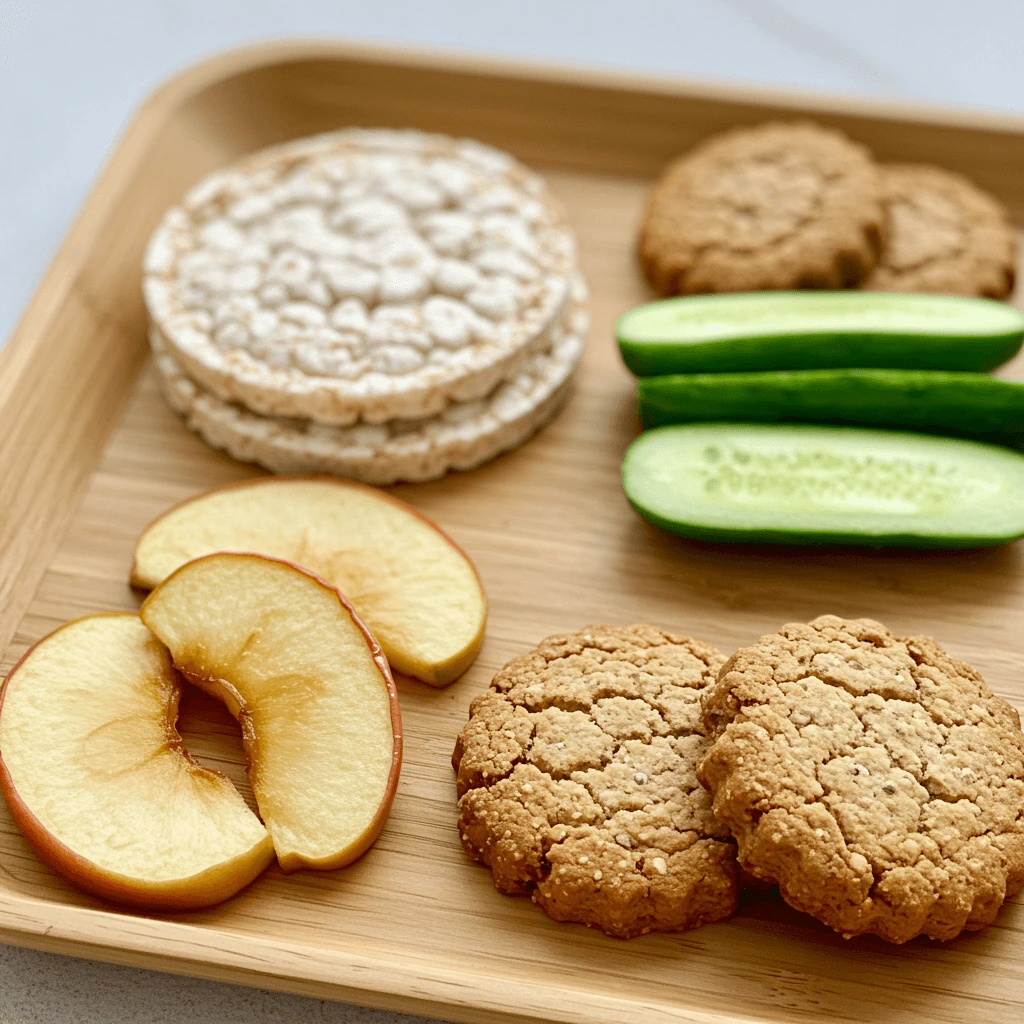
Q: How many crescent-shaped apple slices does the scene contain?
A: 3